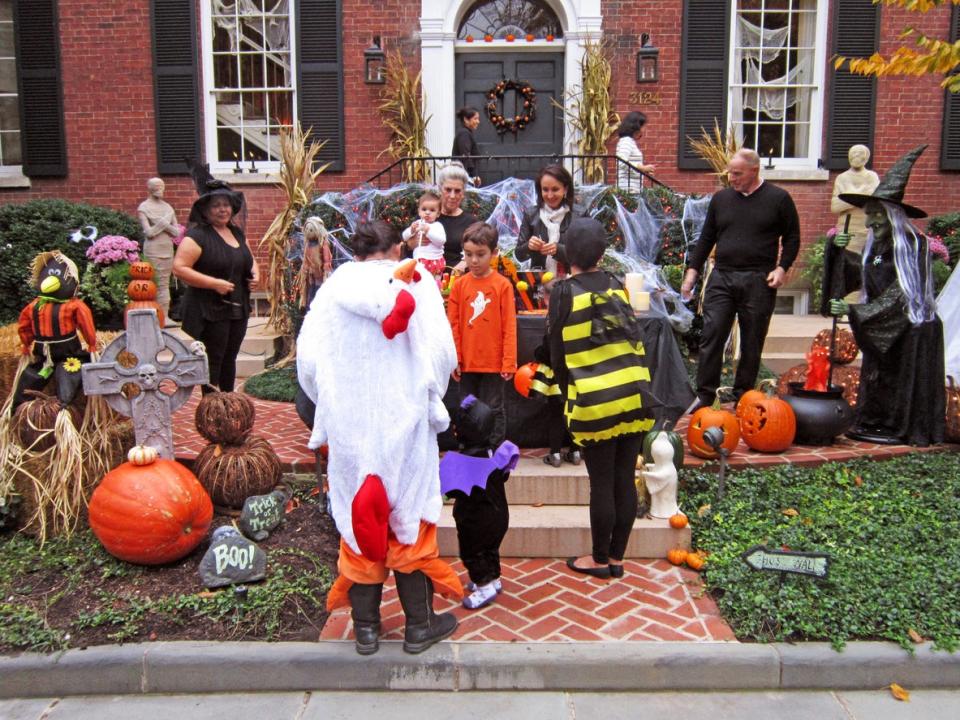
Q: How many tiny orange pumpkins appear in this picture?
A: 8